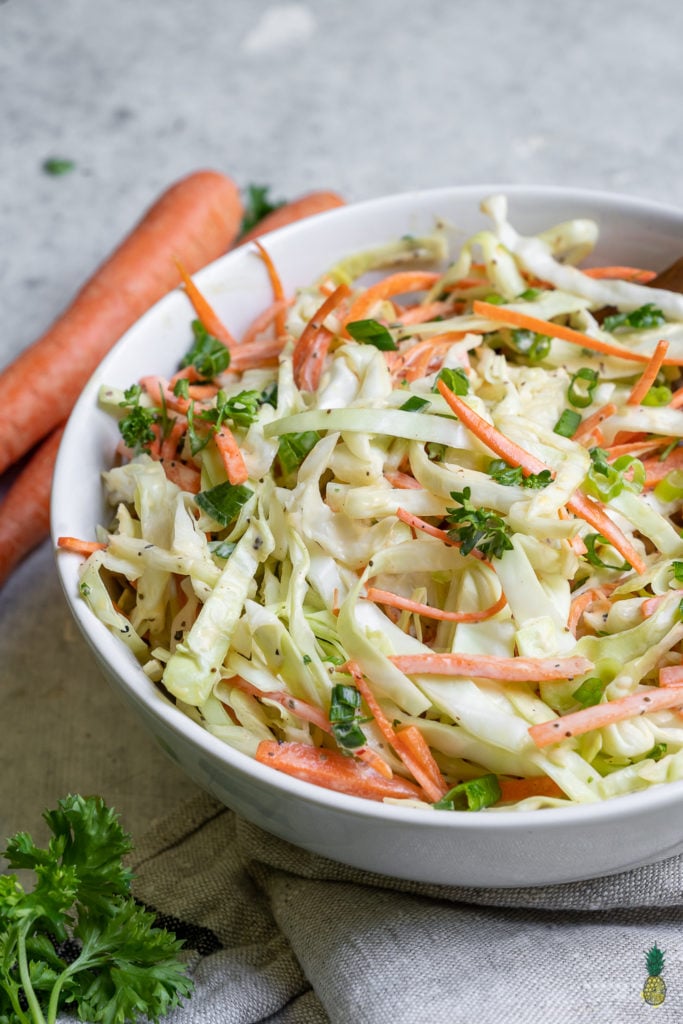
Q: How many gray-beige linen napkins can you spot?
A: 1